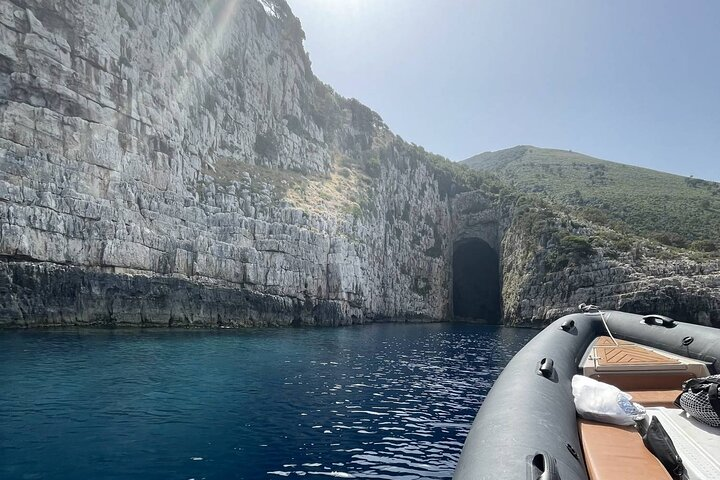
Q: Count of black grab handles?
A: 4